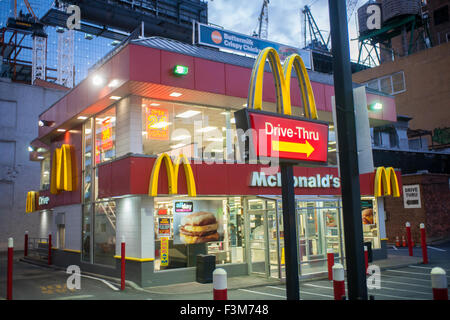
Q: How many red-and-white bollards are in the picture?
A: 11